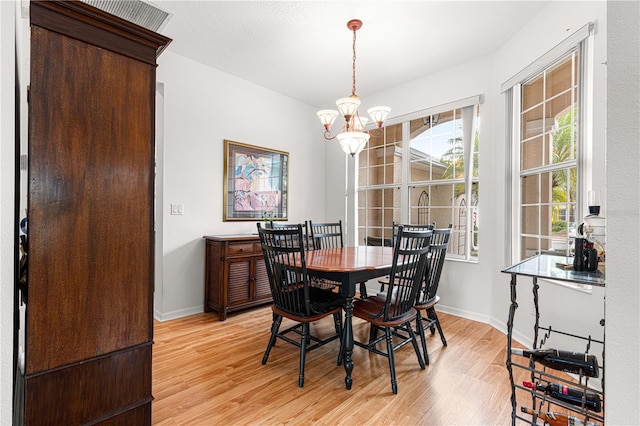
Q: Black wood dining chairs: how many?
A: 6